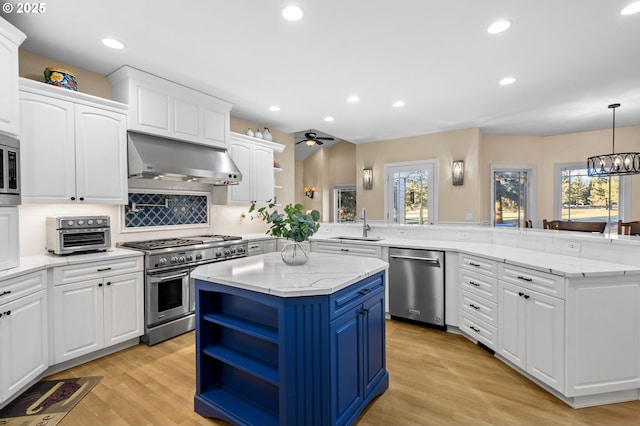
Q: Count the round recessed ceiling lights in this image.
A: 9